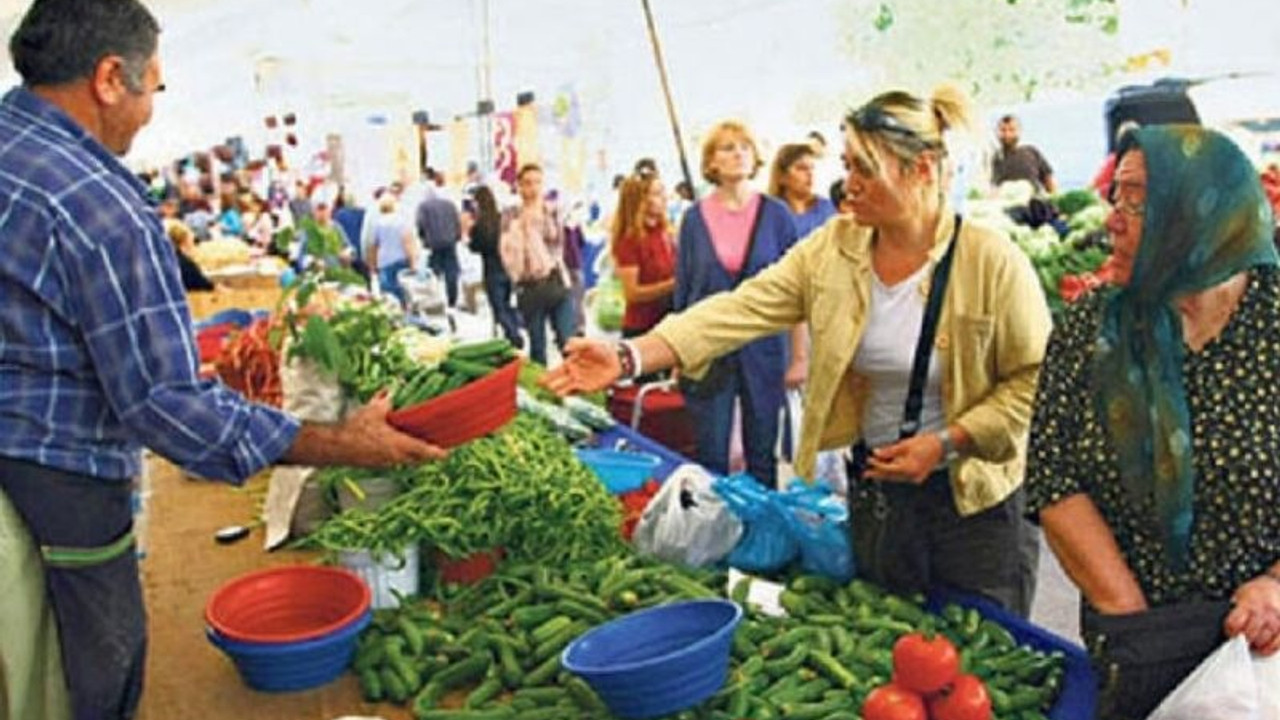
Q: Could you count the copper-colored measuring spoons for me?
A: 0